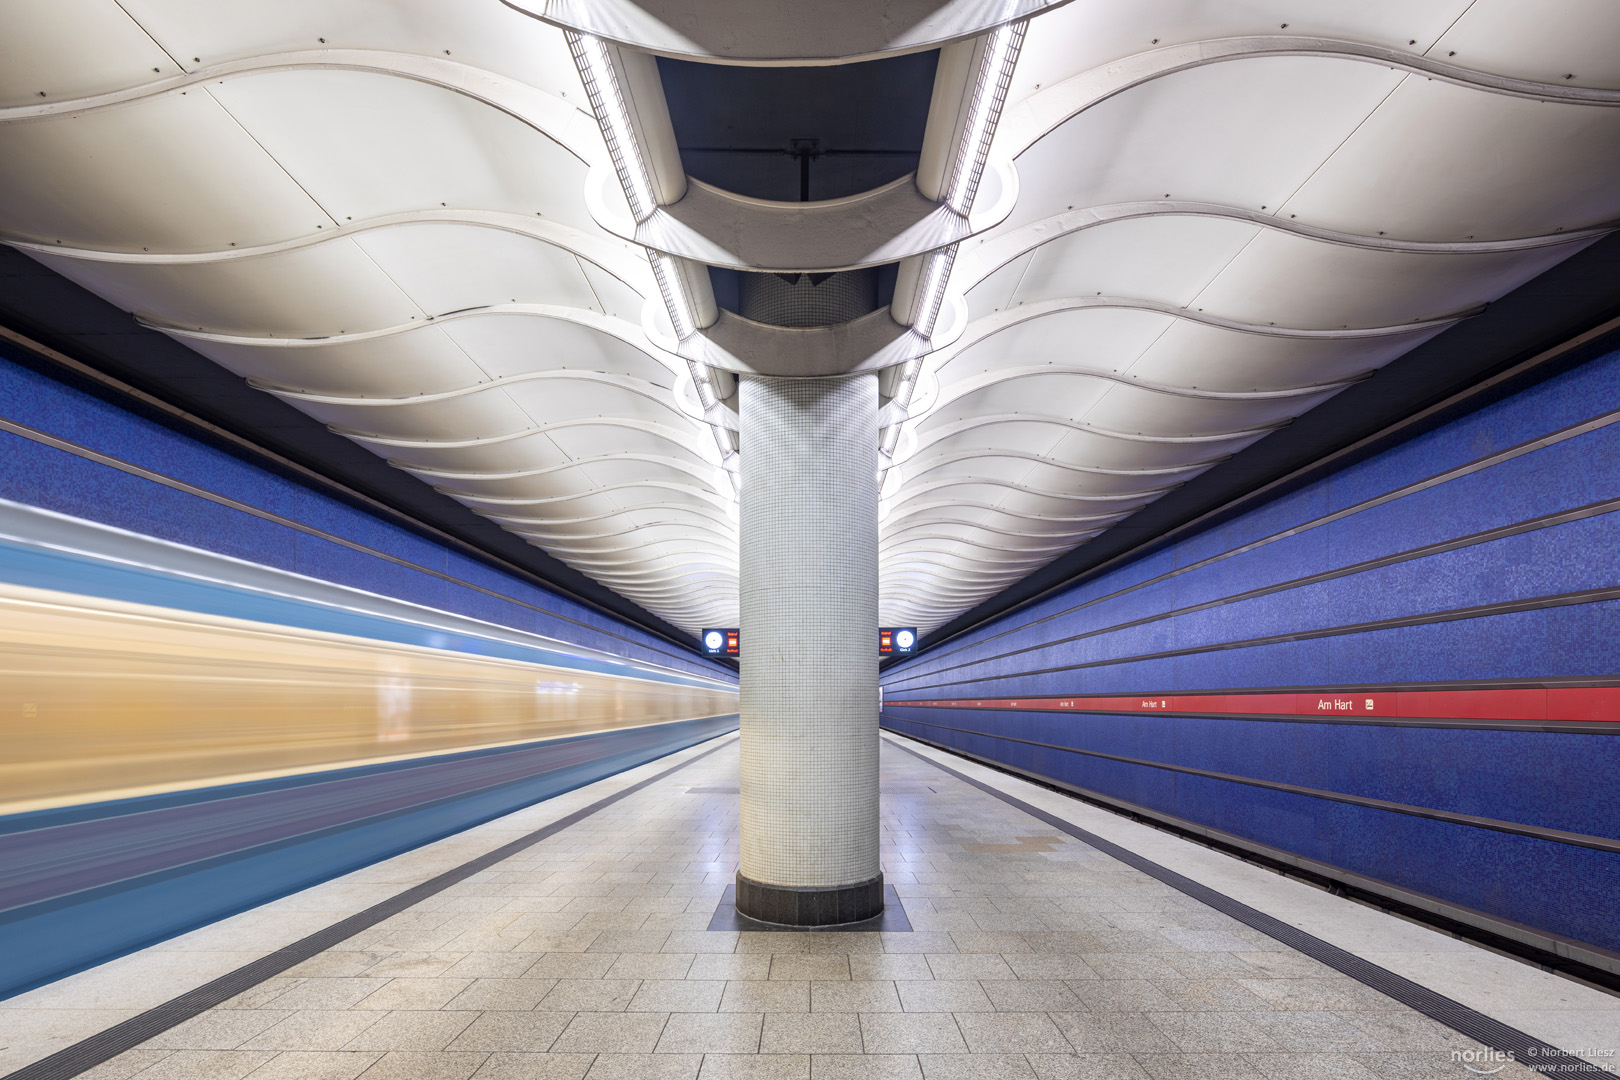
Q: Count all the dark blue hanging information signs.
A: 2